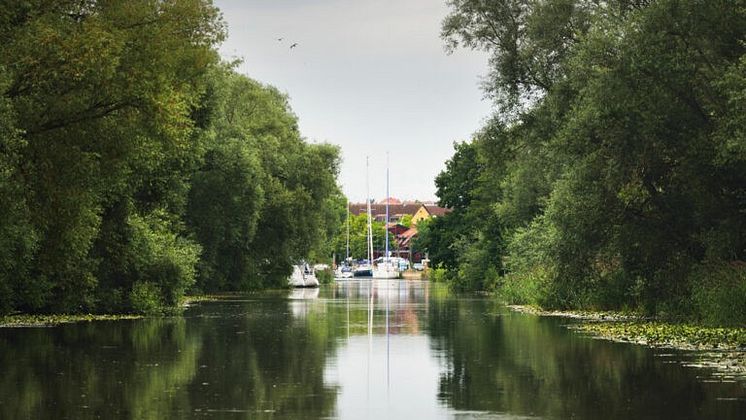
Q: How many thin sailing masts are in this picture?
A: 3